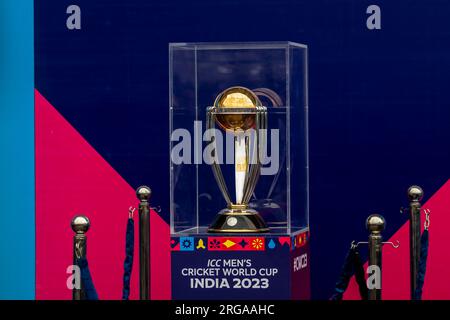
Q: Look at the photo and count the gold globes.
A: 1